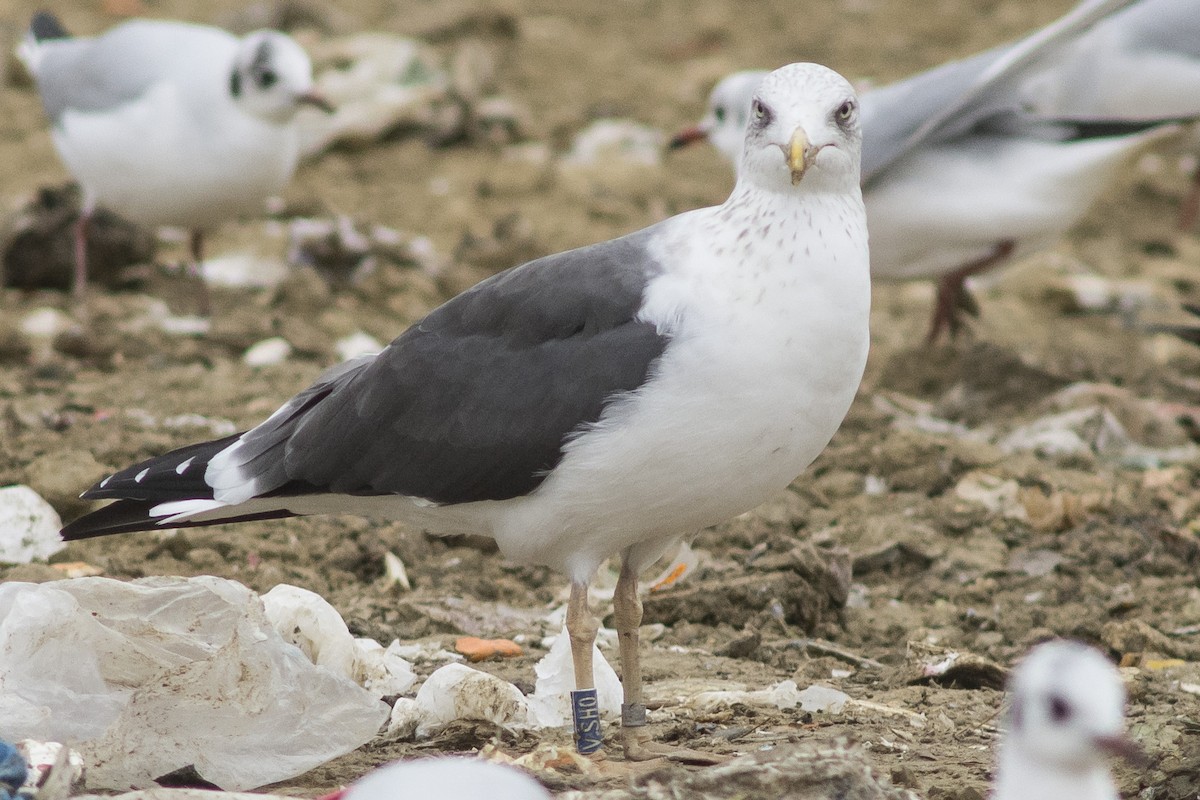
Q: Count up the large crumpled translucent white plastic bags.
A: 1